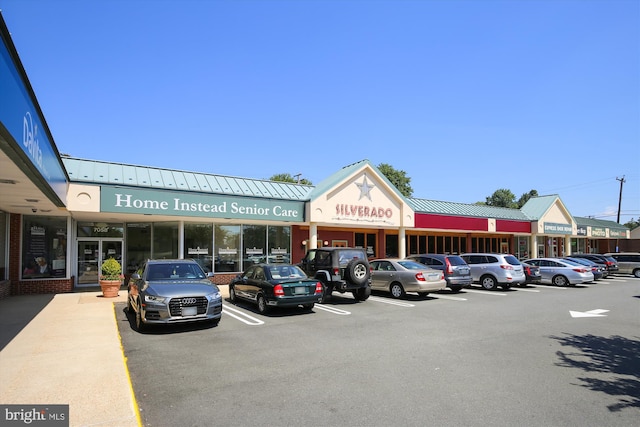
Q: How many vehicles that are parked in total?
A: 12